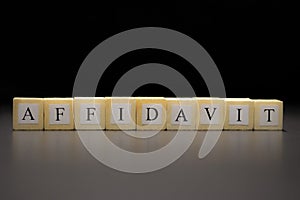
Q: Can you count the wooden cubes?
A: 9